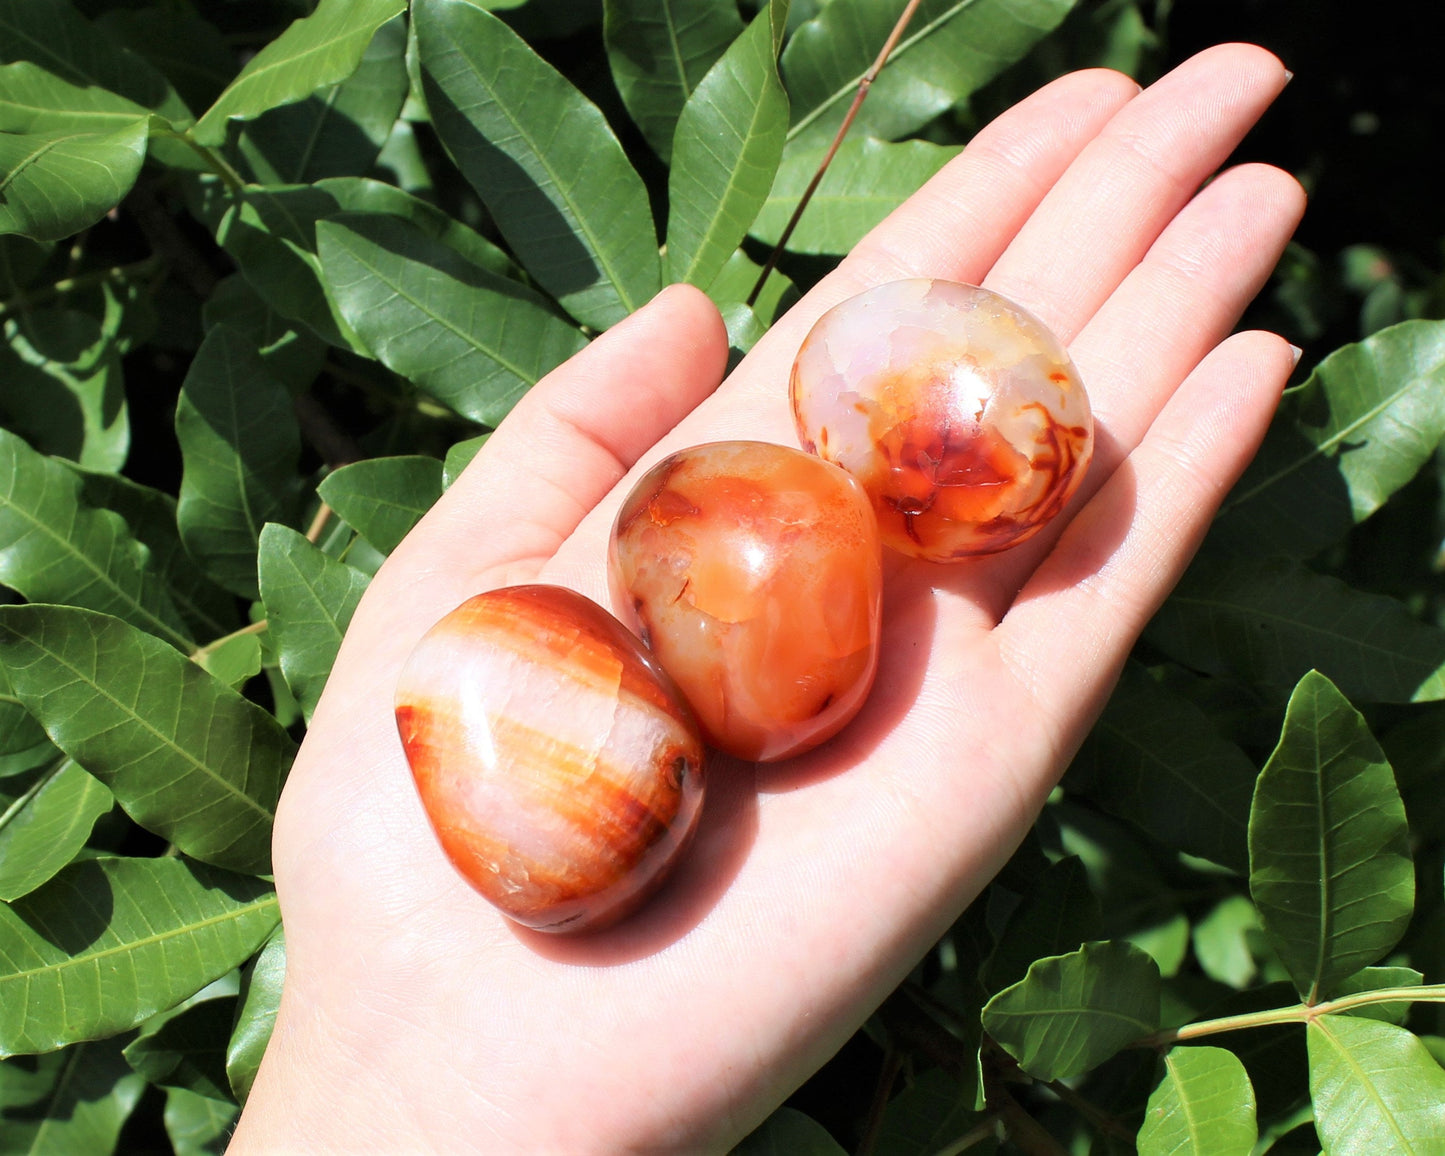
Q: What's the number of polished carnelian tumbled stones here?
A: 3